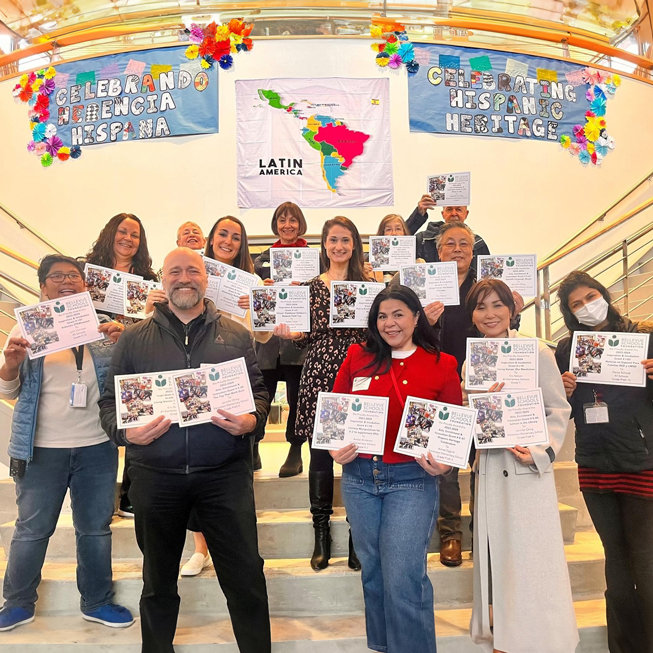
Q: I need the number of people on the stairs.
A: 13